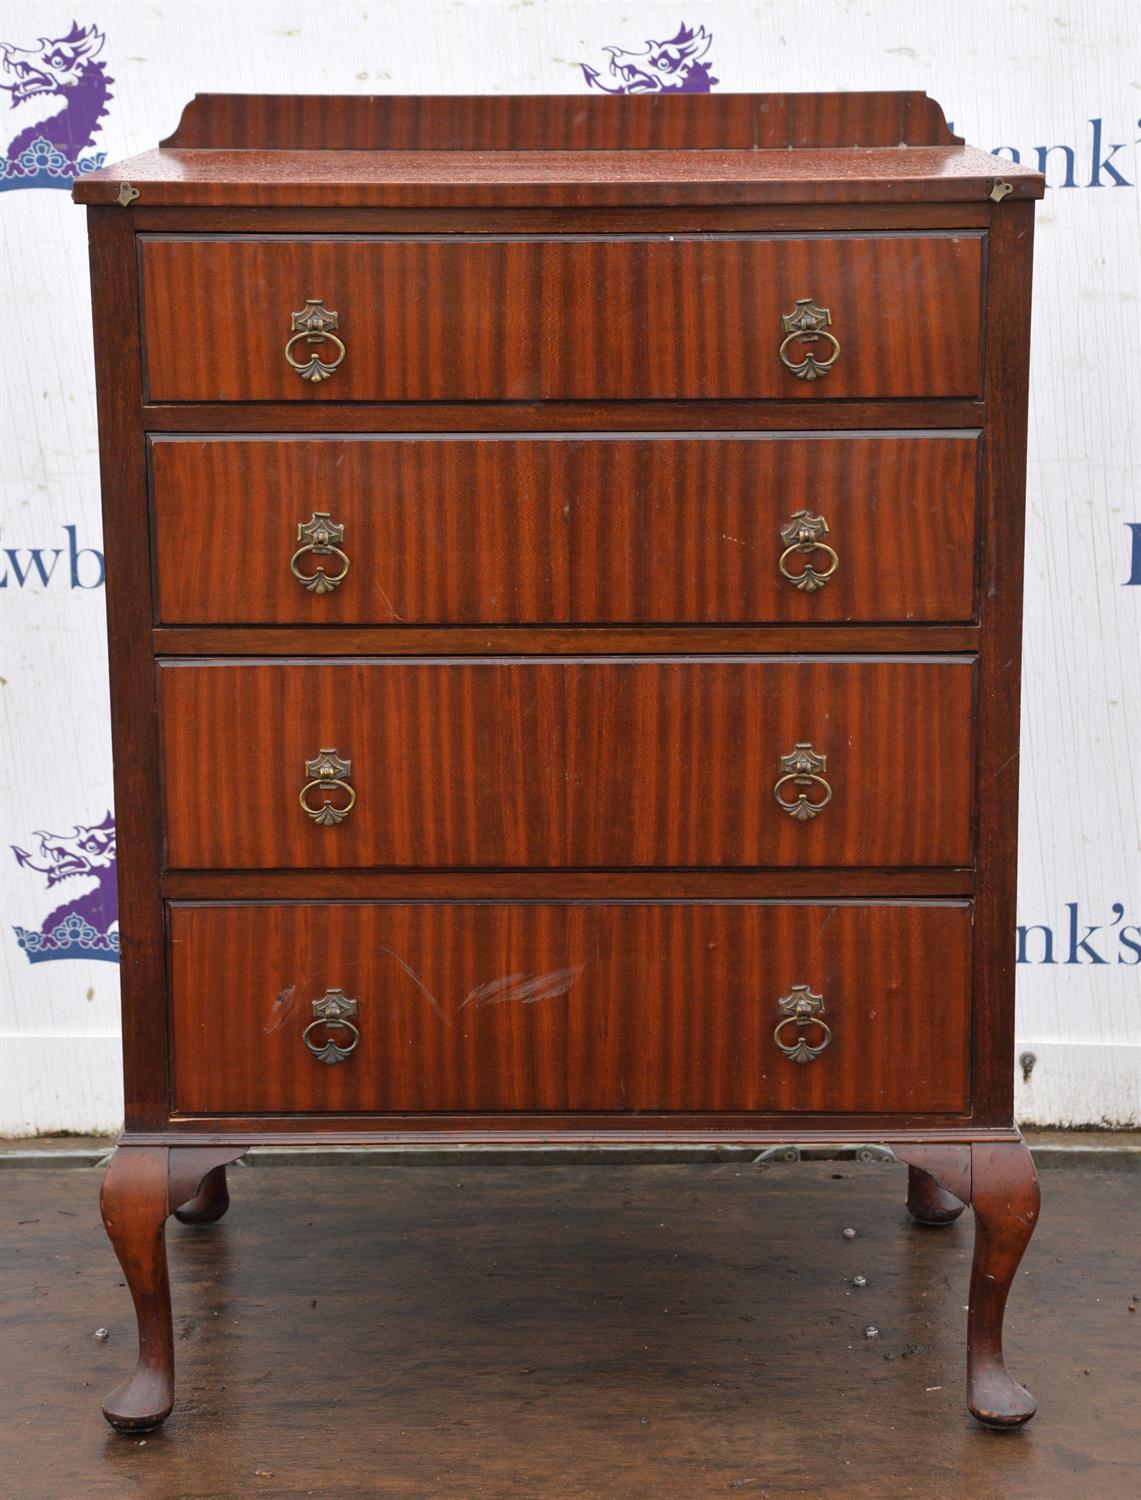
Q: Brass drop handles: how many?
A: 8